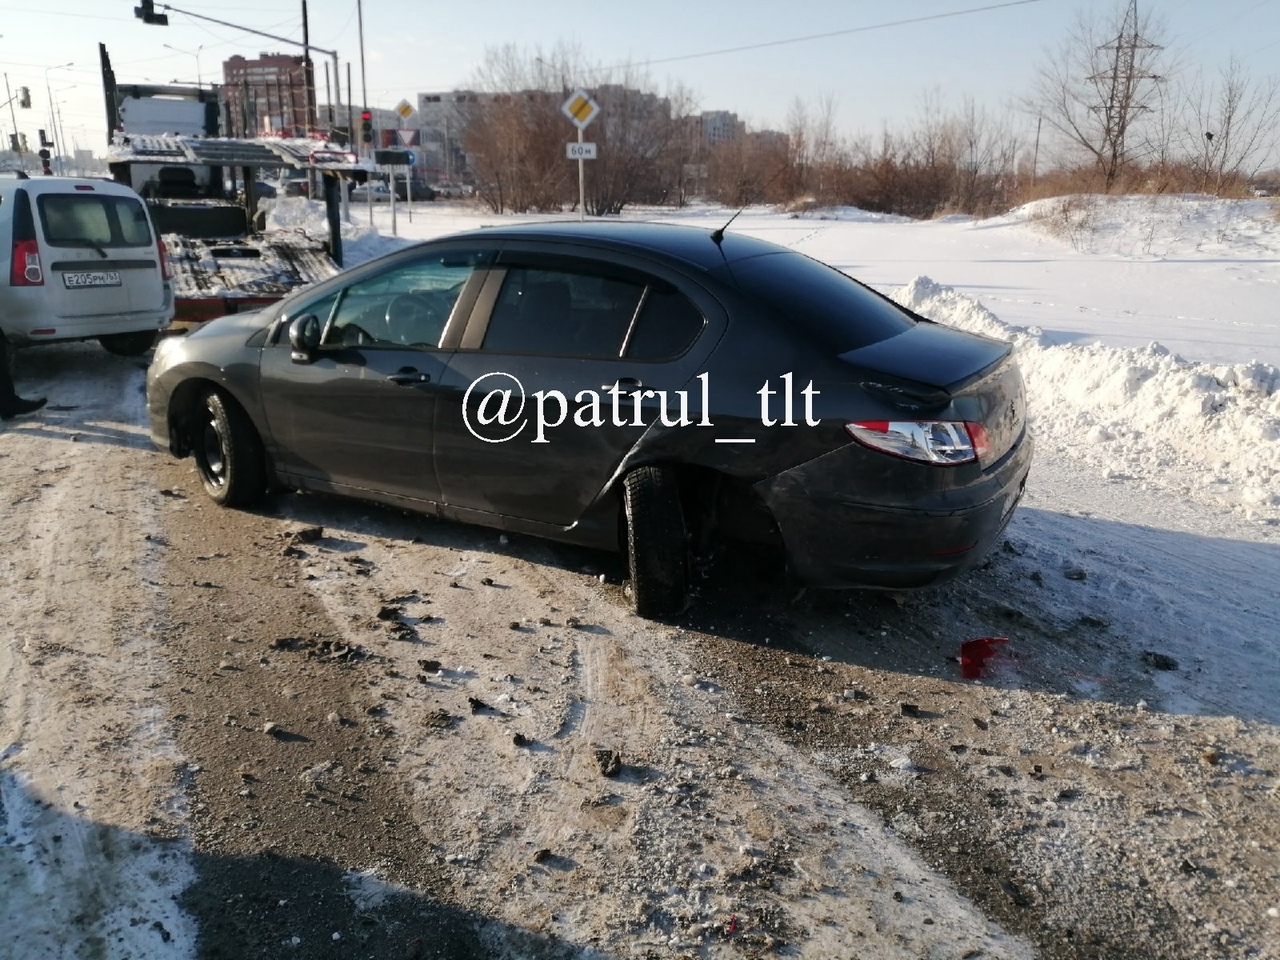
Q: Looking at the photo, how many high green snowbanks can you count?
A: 0